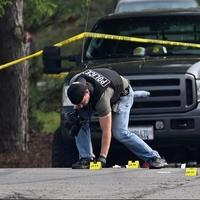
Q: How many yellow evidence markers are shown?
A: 3